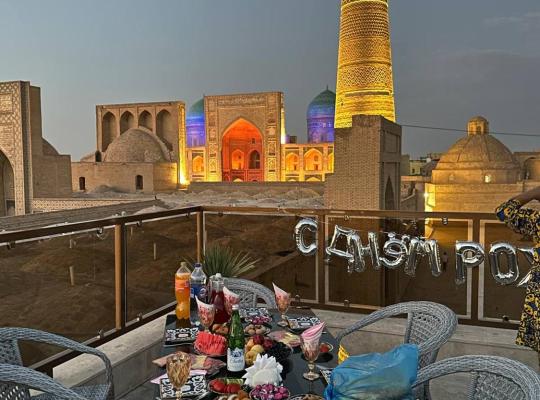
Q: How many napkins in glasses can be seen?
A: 4